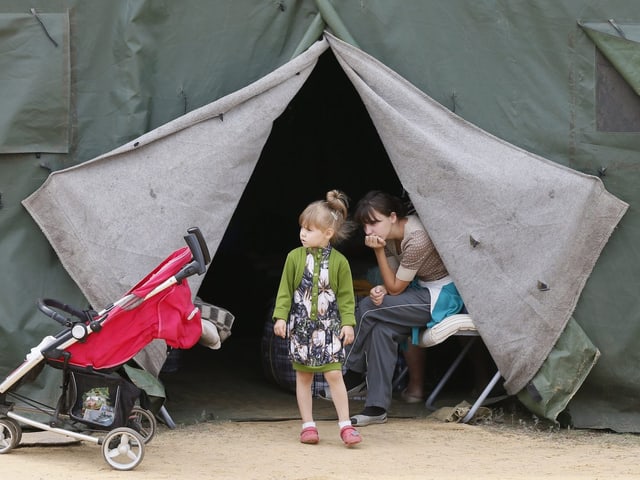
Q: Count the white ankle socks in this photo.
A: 2